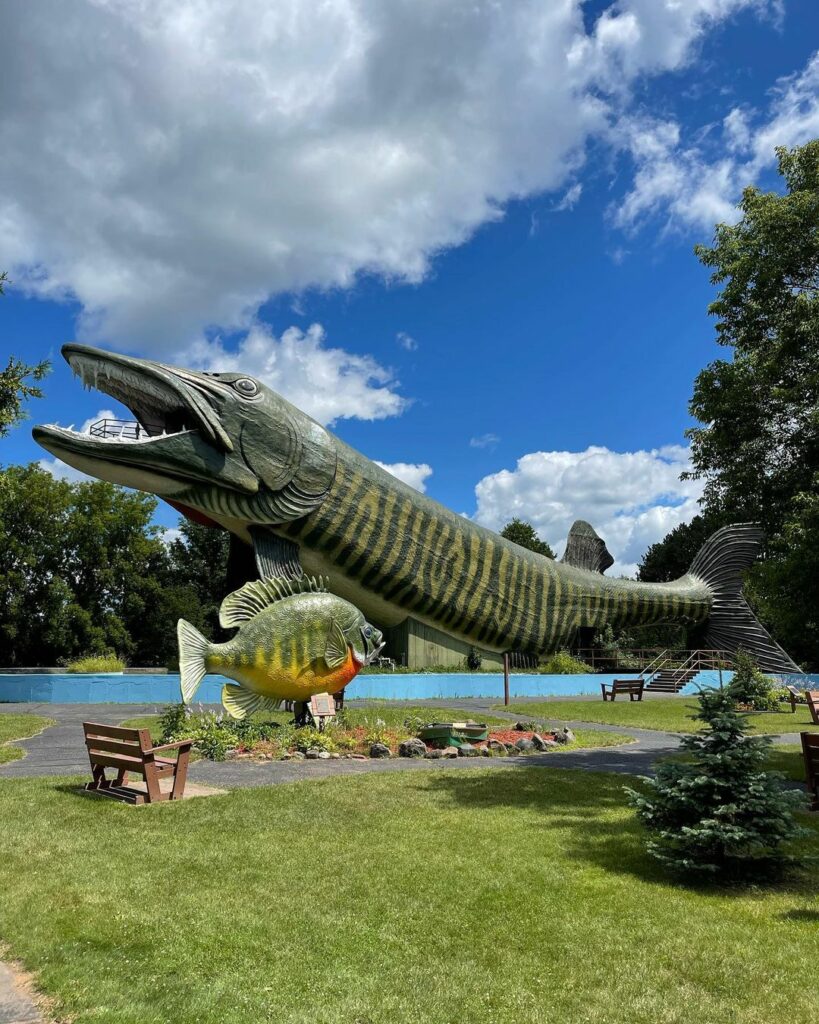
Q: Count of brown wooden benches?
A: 4